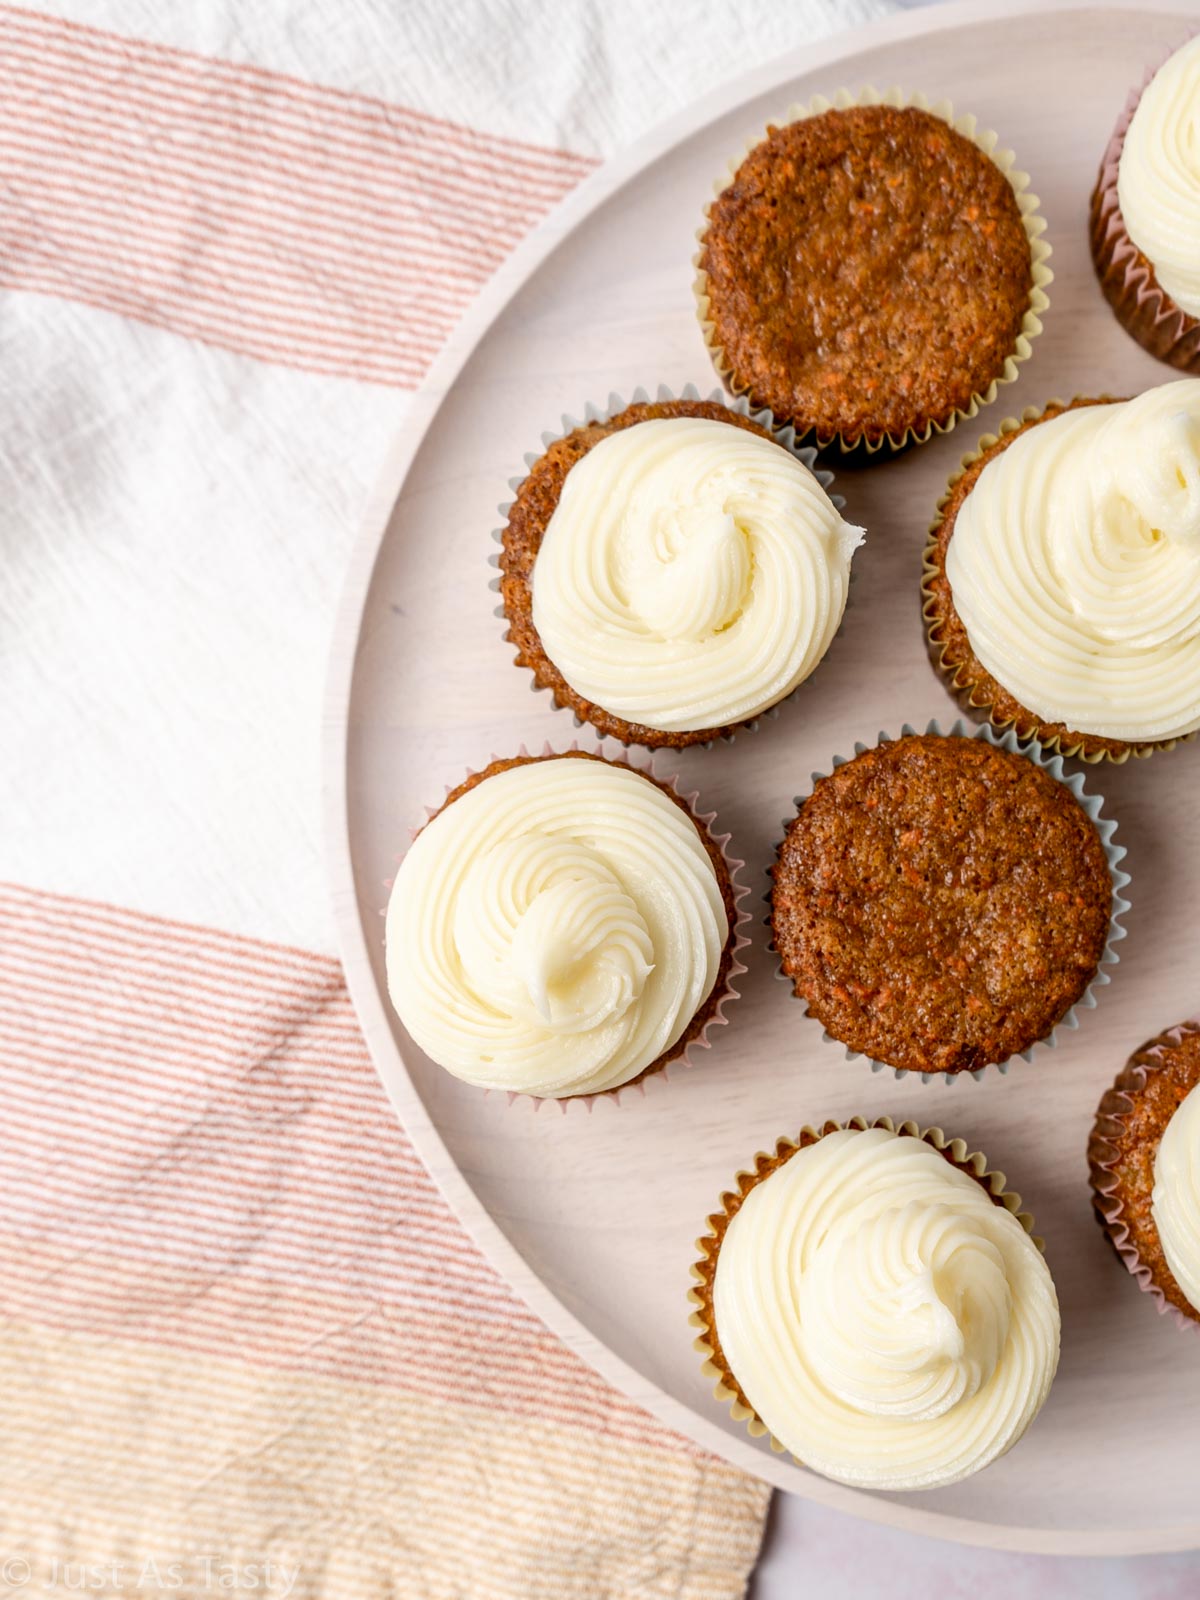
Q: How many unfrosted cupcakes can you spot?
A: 2